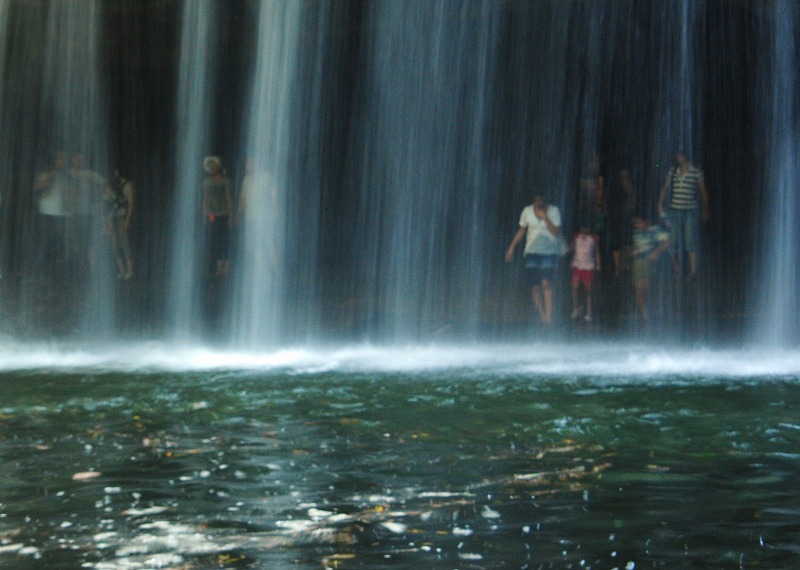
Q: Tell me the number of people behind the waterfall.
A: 11